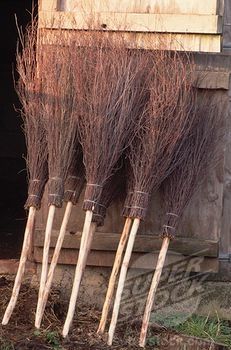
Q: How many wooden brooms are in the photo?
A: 8